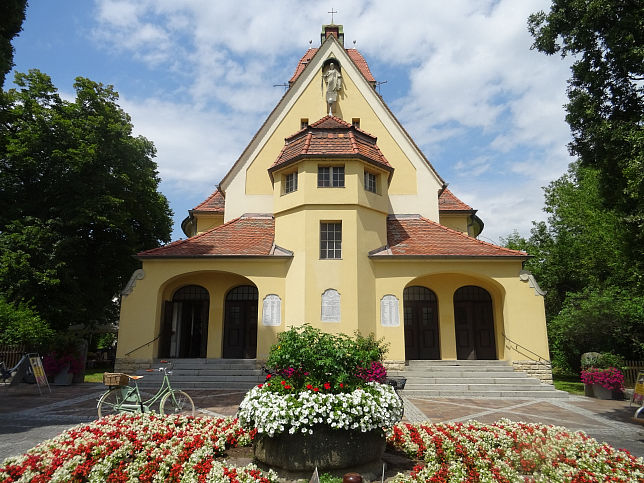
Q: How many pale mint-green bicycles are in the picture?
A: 1